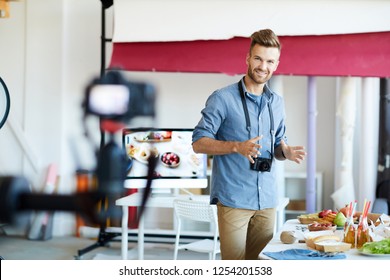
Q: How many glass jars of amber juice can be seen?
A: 2